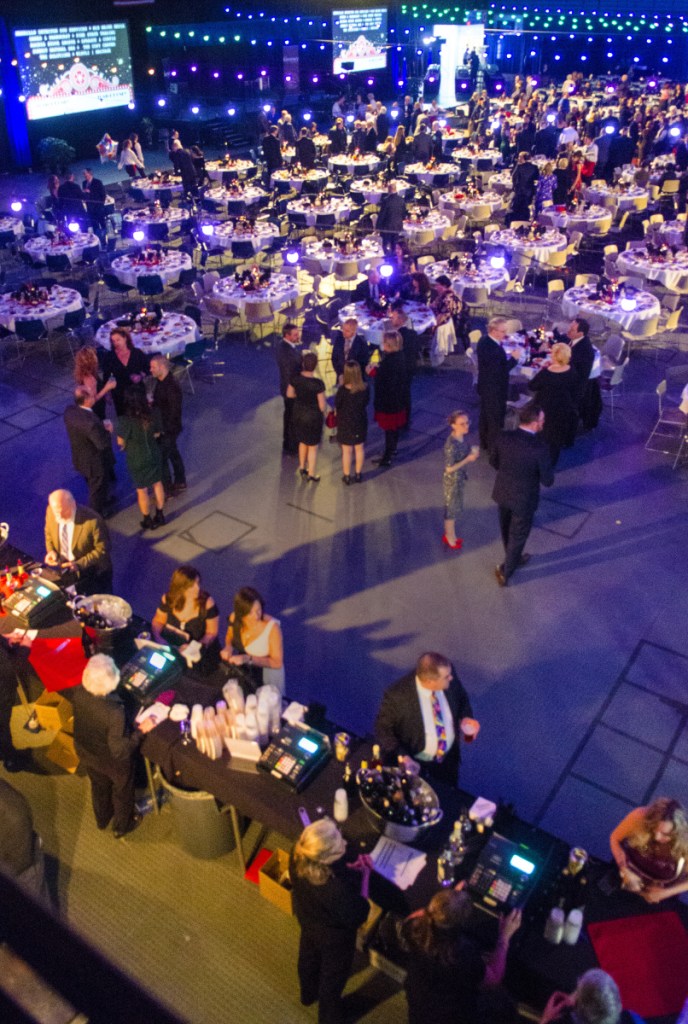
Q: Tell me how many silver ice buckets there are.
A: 2